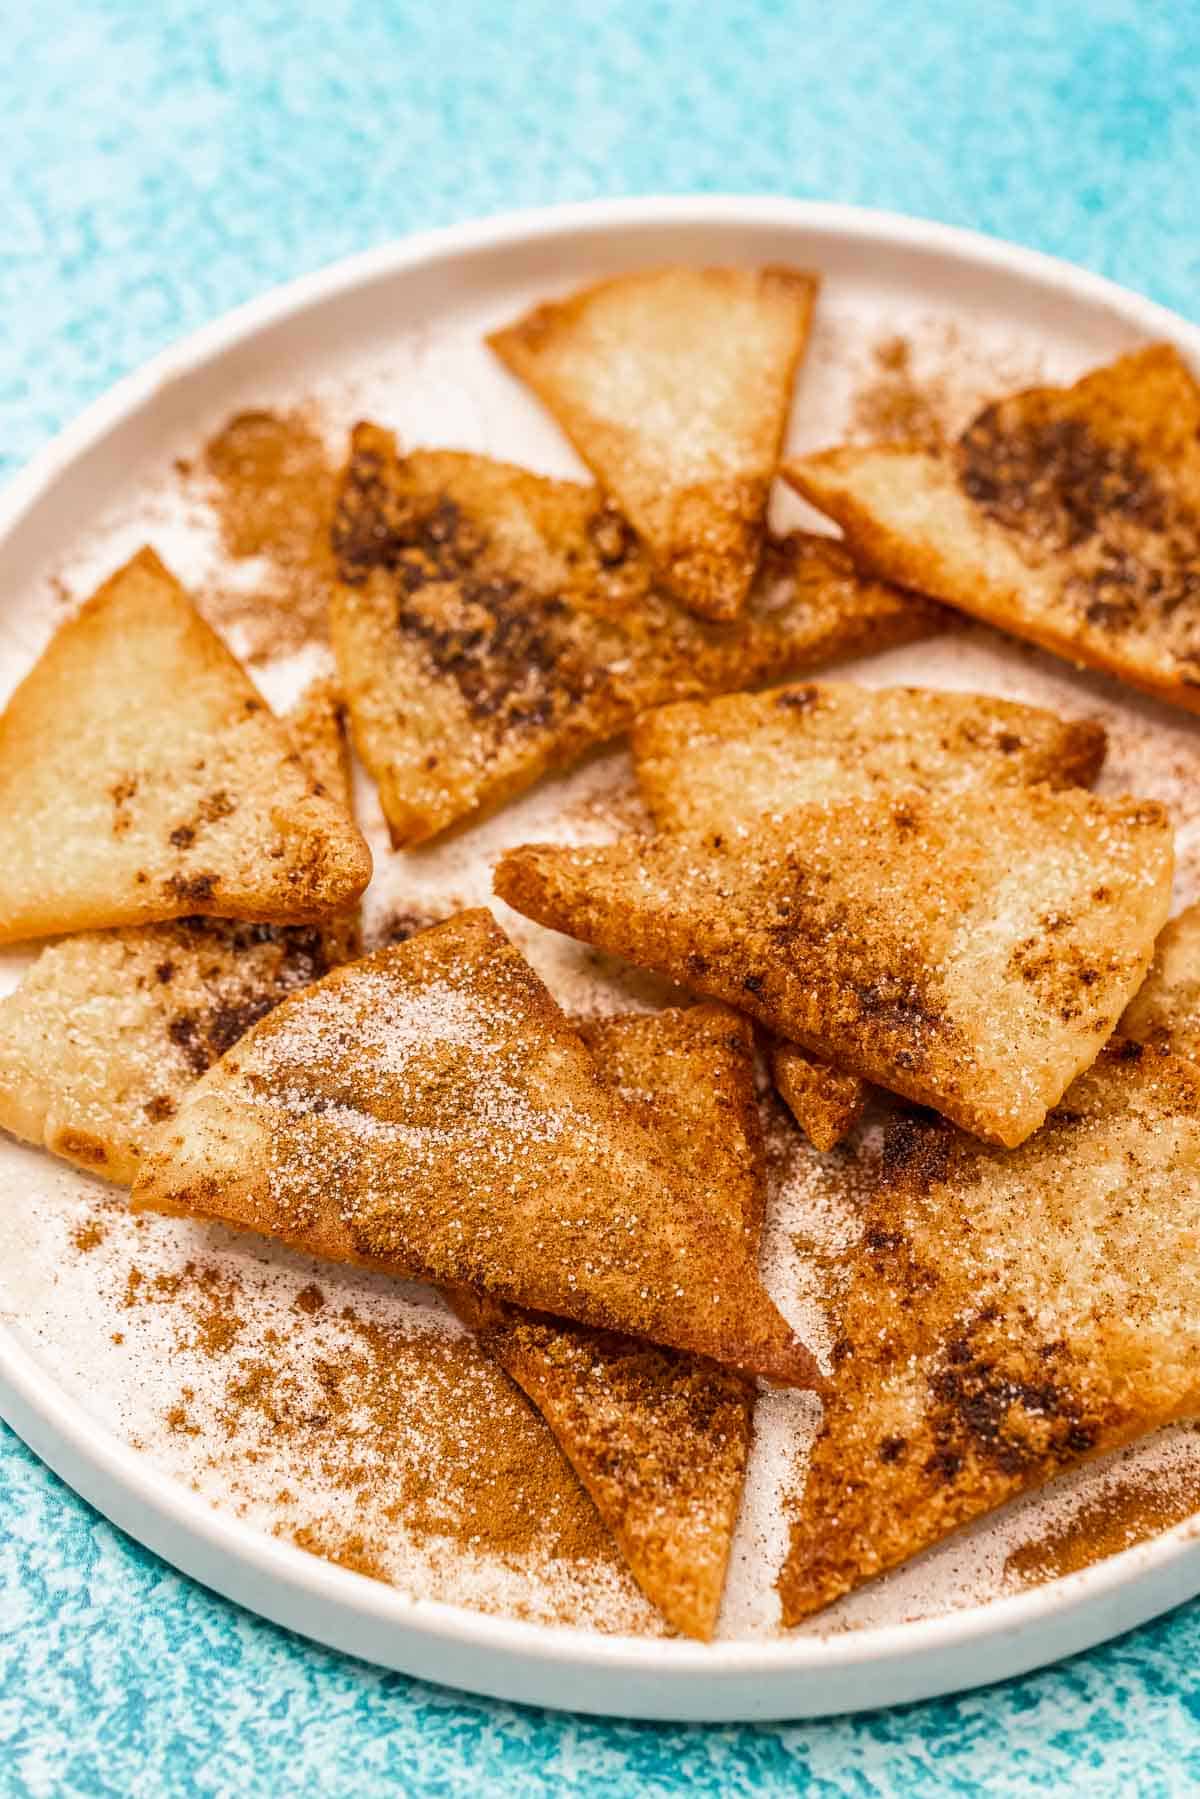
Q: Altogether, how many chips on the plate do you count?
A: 11